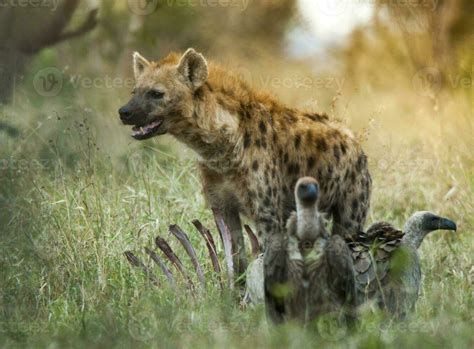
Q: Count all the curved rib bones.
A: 7